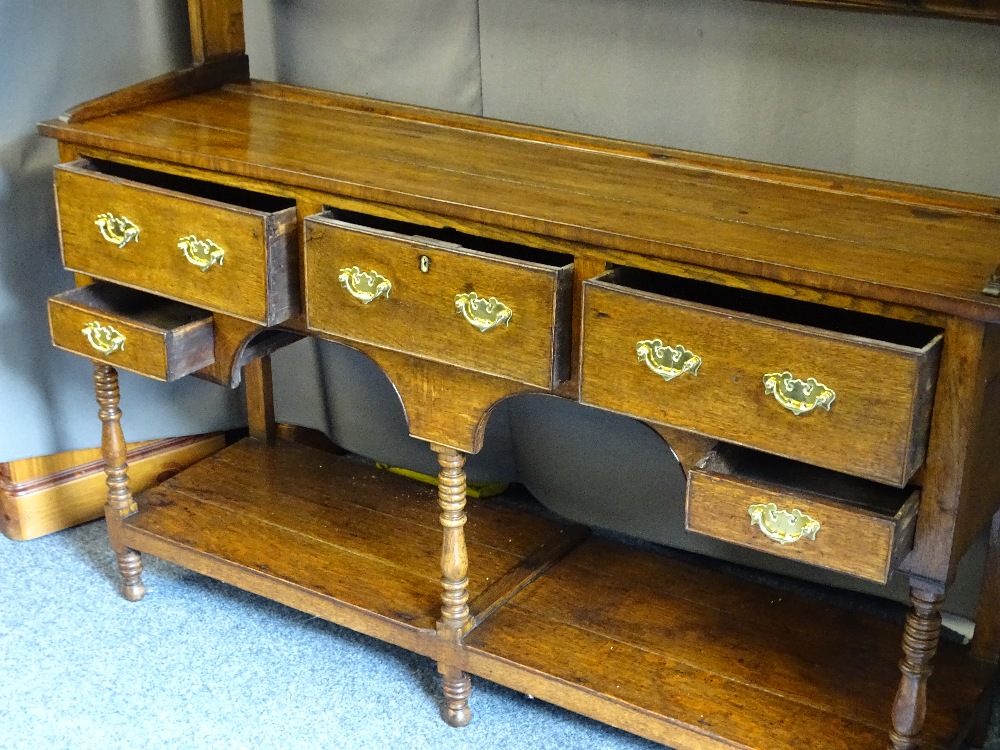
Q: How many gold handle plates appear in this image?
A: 8